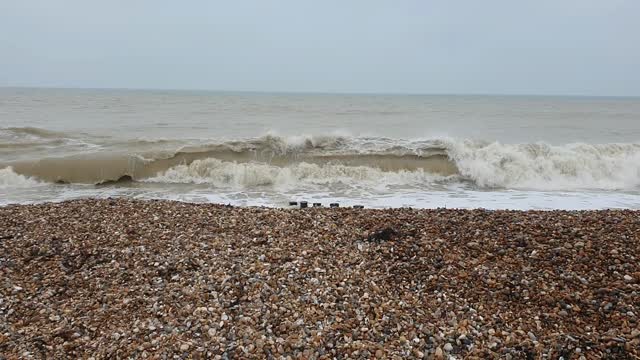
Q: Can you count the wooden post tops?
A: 5